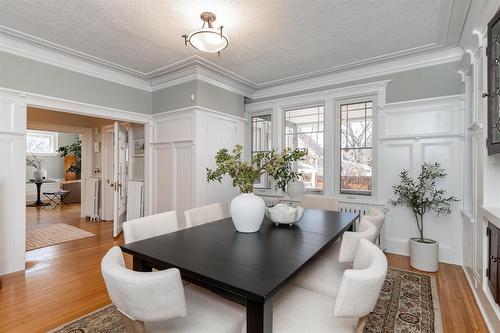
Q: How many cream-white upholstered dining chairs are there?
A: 7